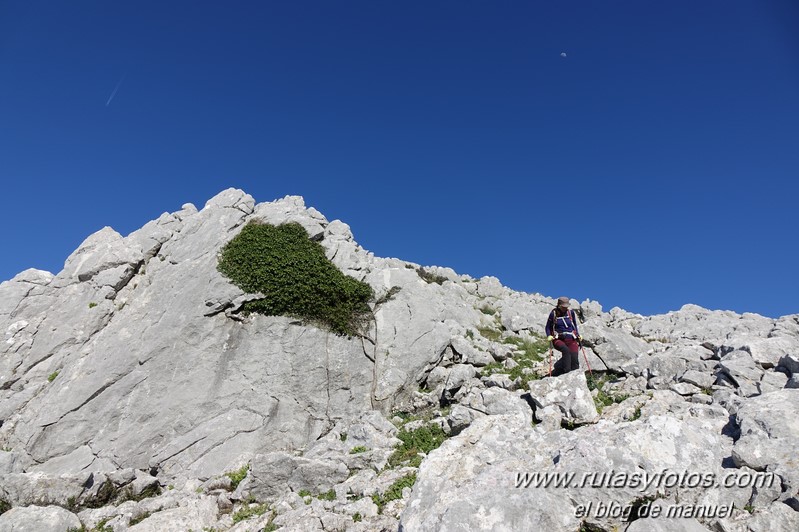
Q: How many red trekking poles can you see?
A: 2